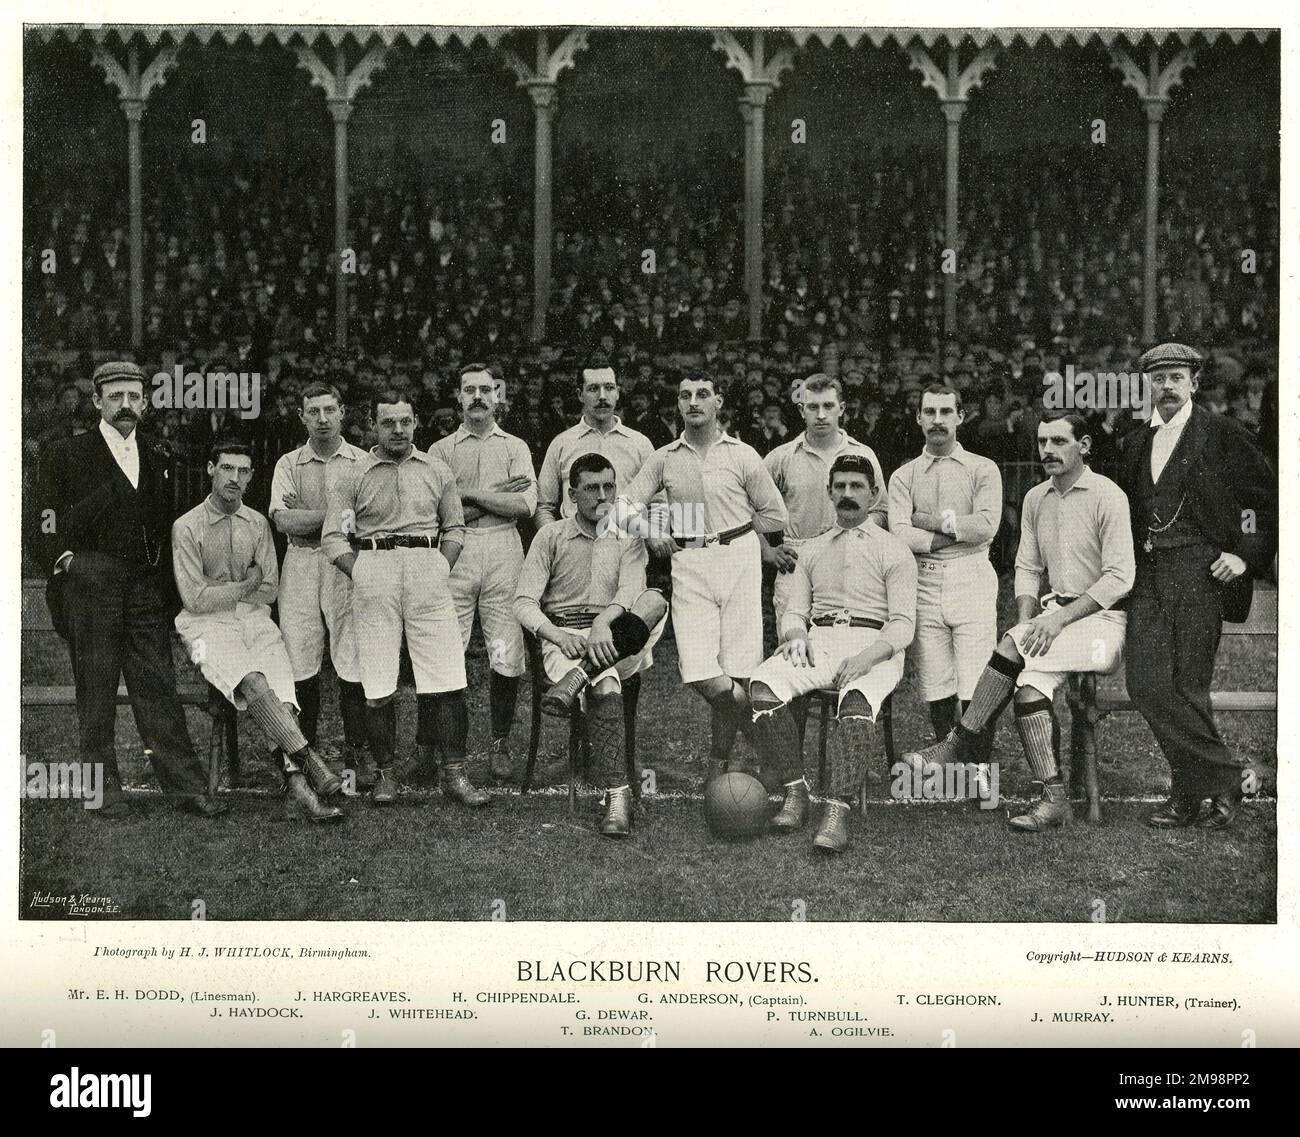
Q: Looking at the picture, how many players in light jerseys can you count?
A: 11